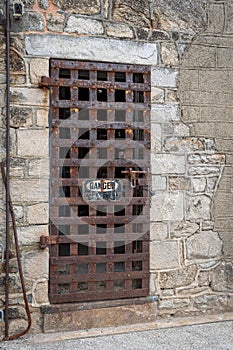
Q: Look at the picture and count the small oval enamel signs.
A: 1